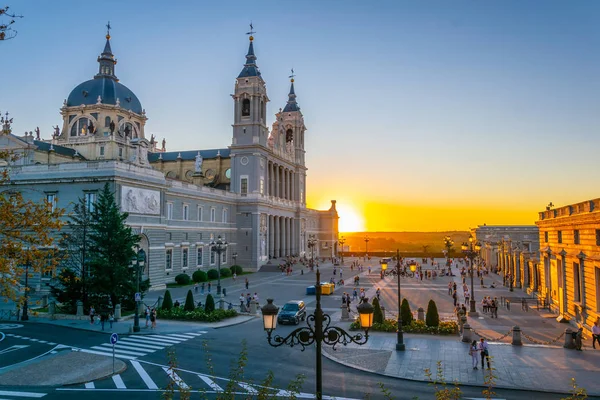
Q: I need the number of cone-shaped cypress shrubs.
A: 6